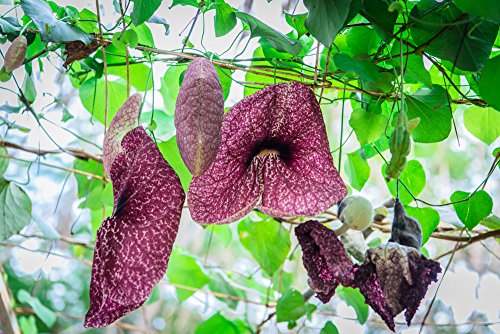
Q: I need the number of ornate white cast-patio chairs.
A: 0